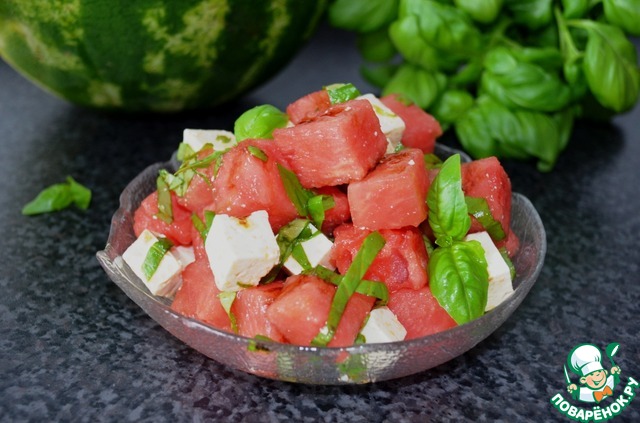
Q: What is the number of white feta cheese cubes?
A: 7